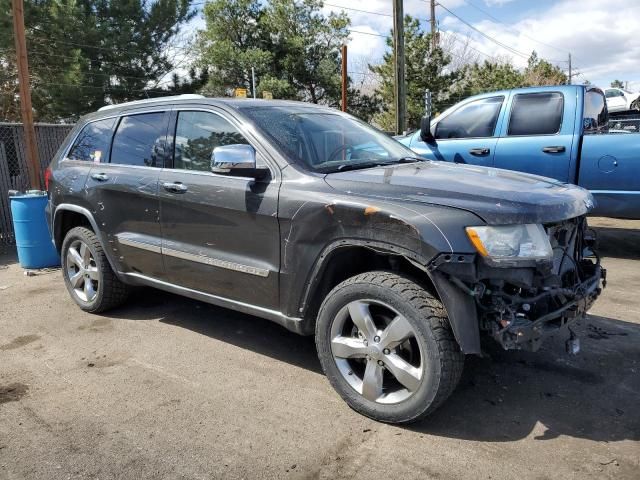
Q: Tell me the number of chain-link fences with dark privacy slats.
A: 1